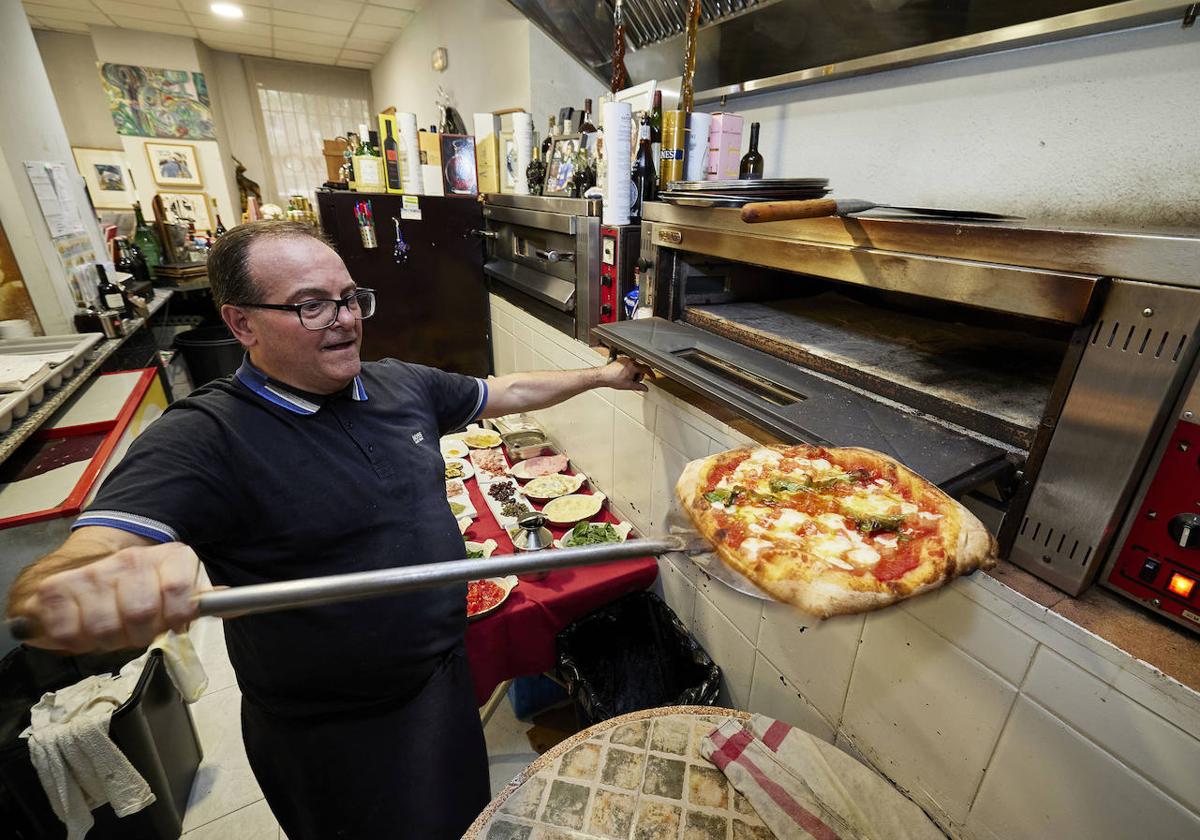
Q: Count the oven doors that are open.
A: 1